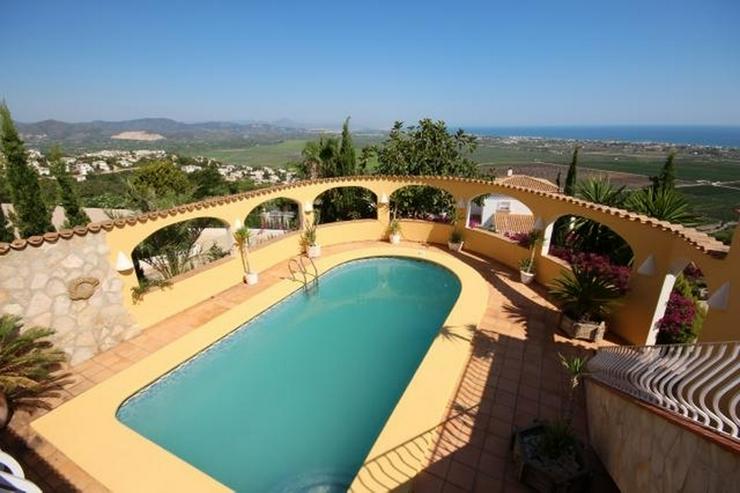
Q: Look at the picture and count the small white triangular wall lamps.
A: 8